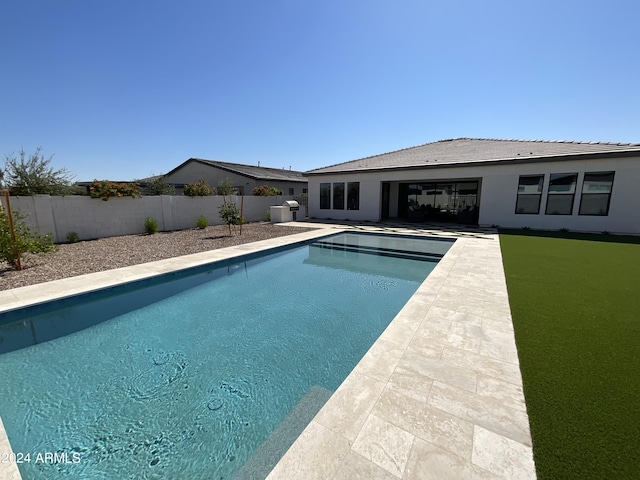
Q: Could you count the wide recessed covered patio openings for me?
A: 1